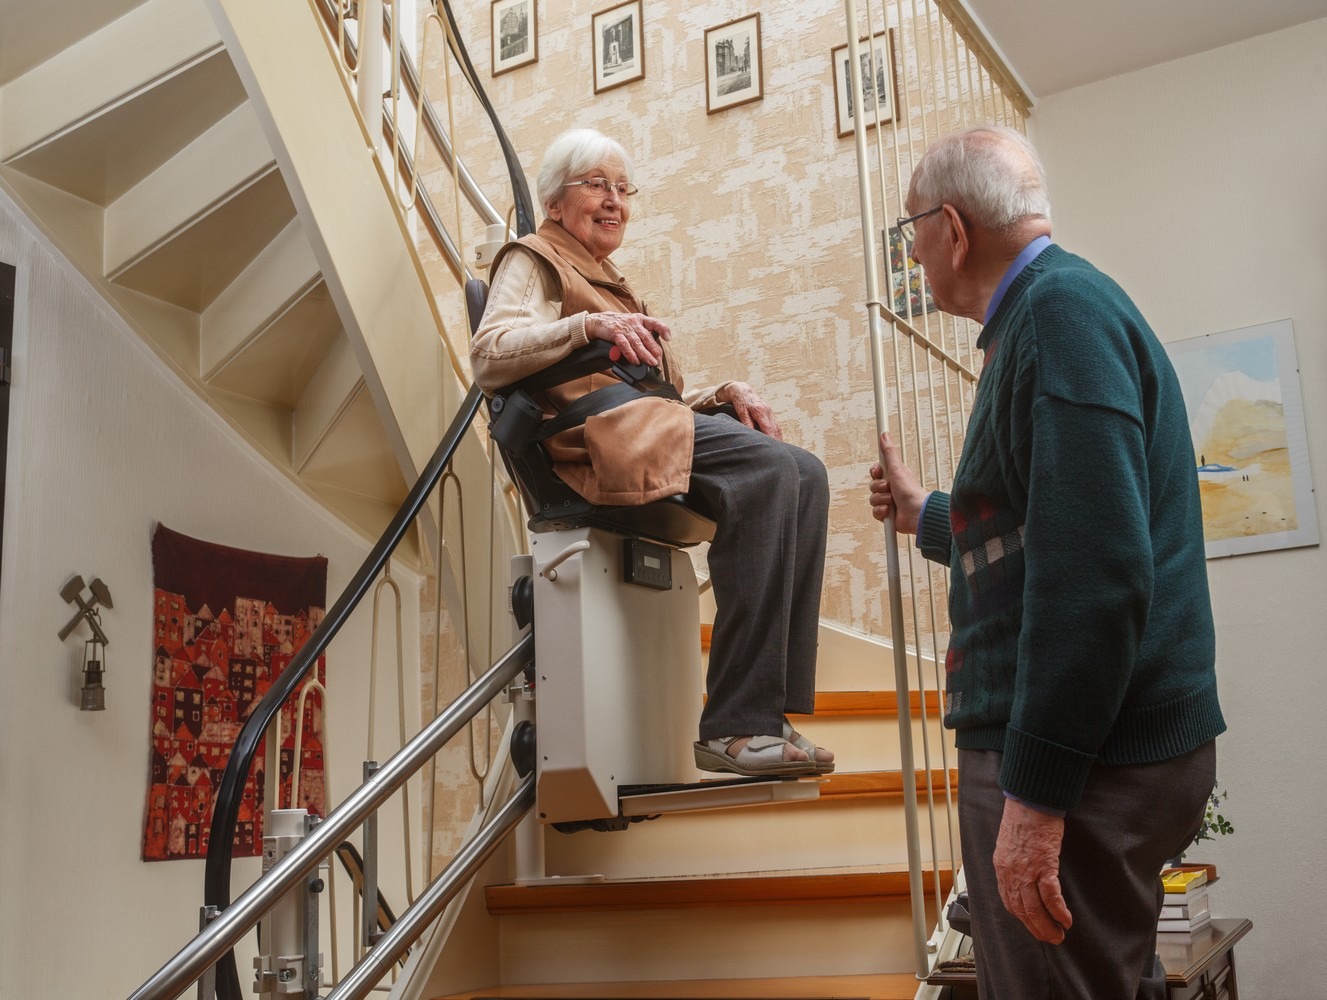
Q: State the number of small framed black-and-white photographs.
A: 4